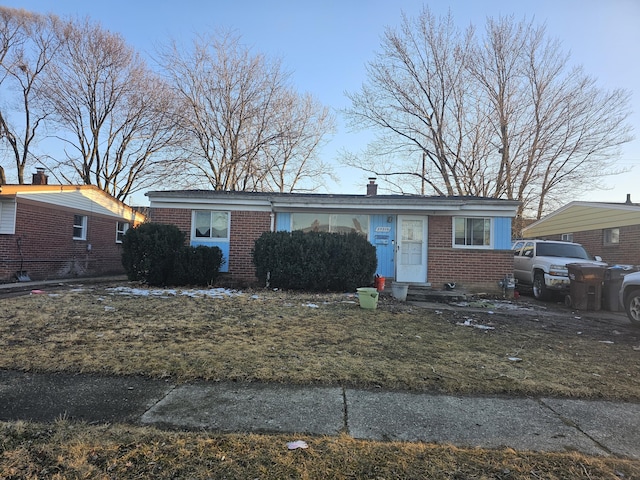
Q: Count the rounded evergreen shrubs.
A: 3